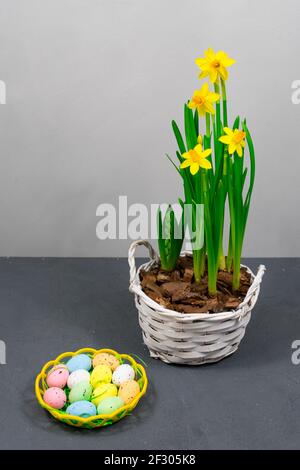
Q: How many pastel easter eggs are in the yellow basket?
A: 12